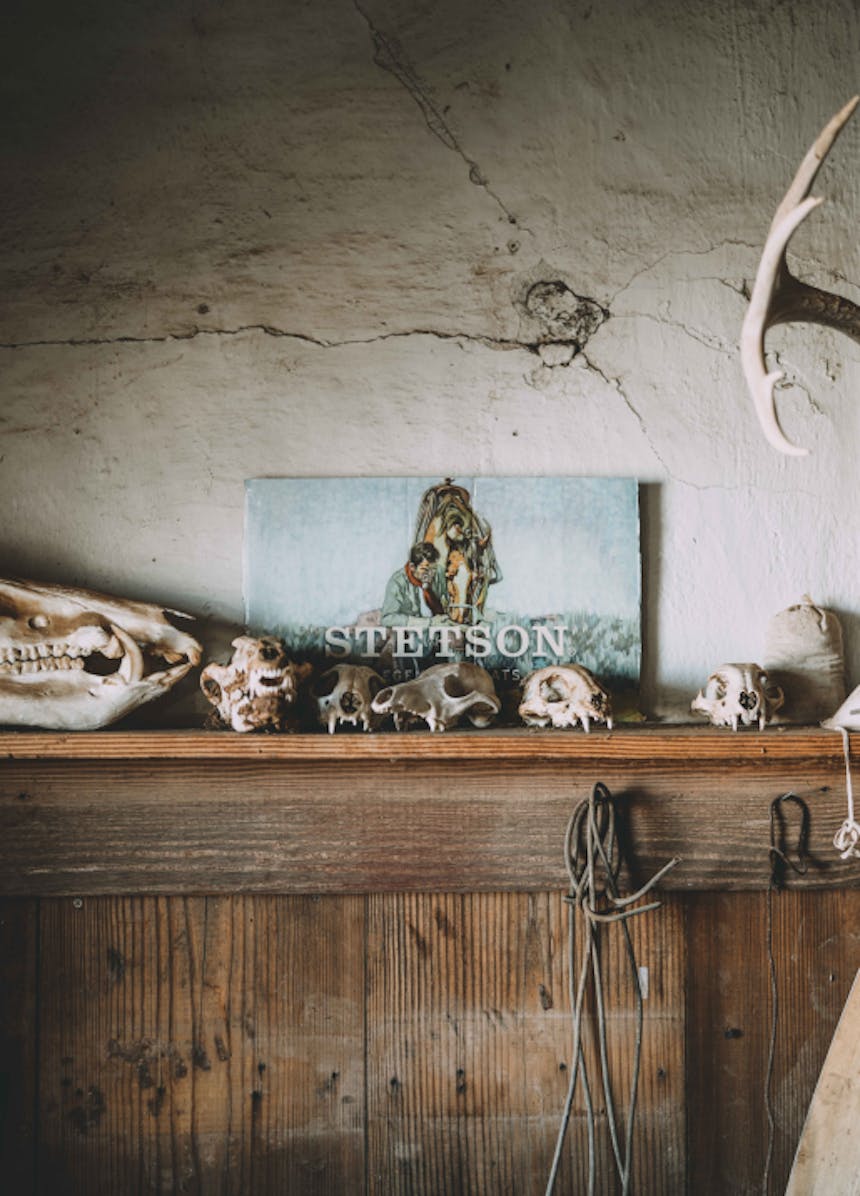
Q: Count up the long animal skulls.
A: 1